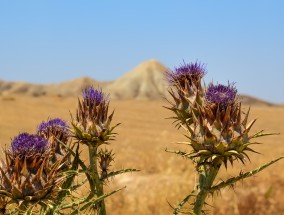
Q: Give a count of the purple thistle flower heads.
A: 5